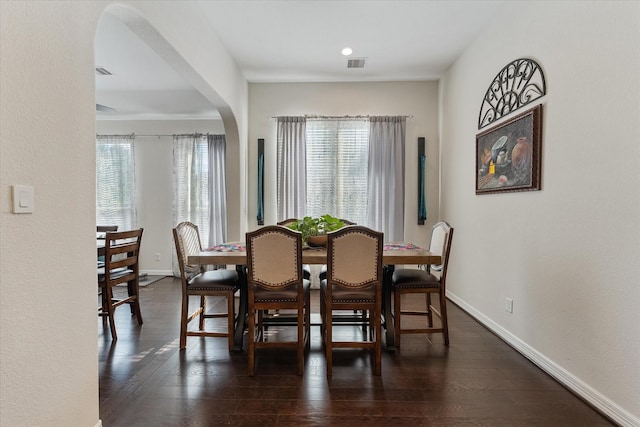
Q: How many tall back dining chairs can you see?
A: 6